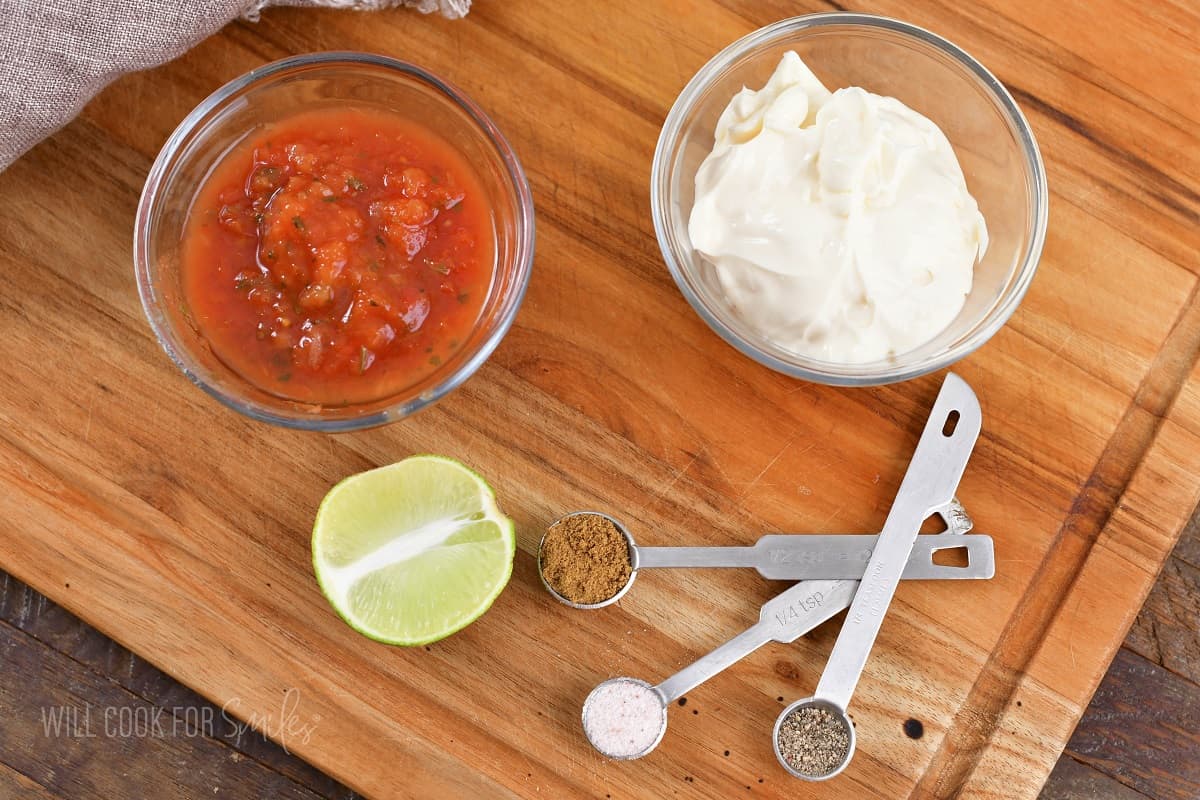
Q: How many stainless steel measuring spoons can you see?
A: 3